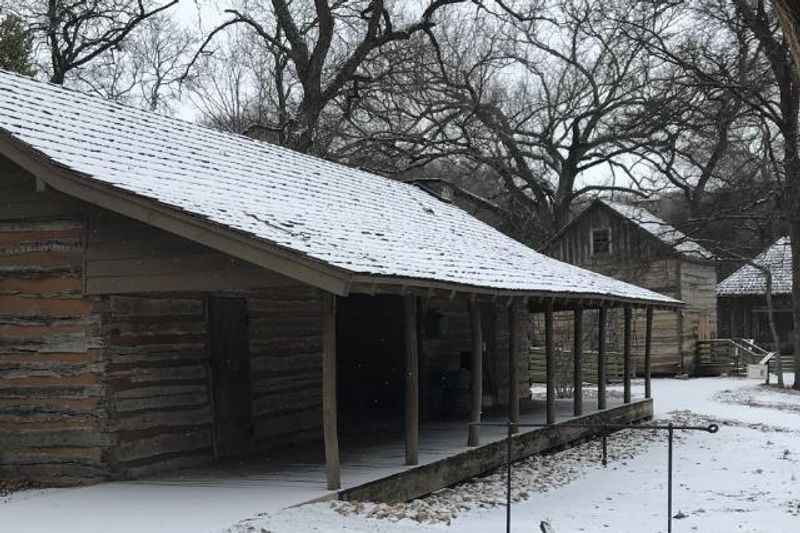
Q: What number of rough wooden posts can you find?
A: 9